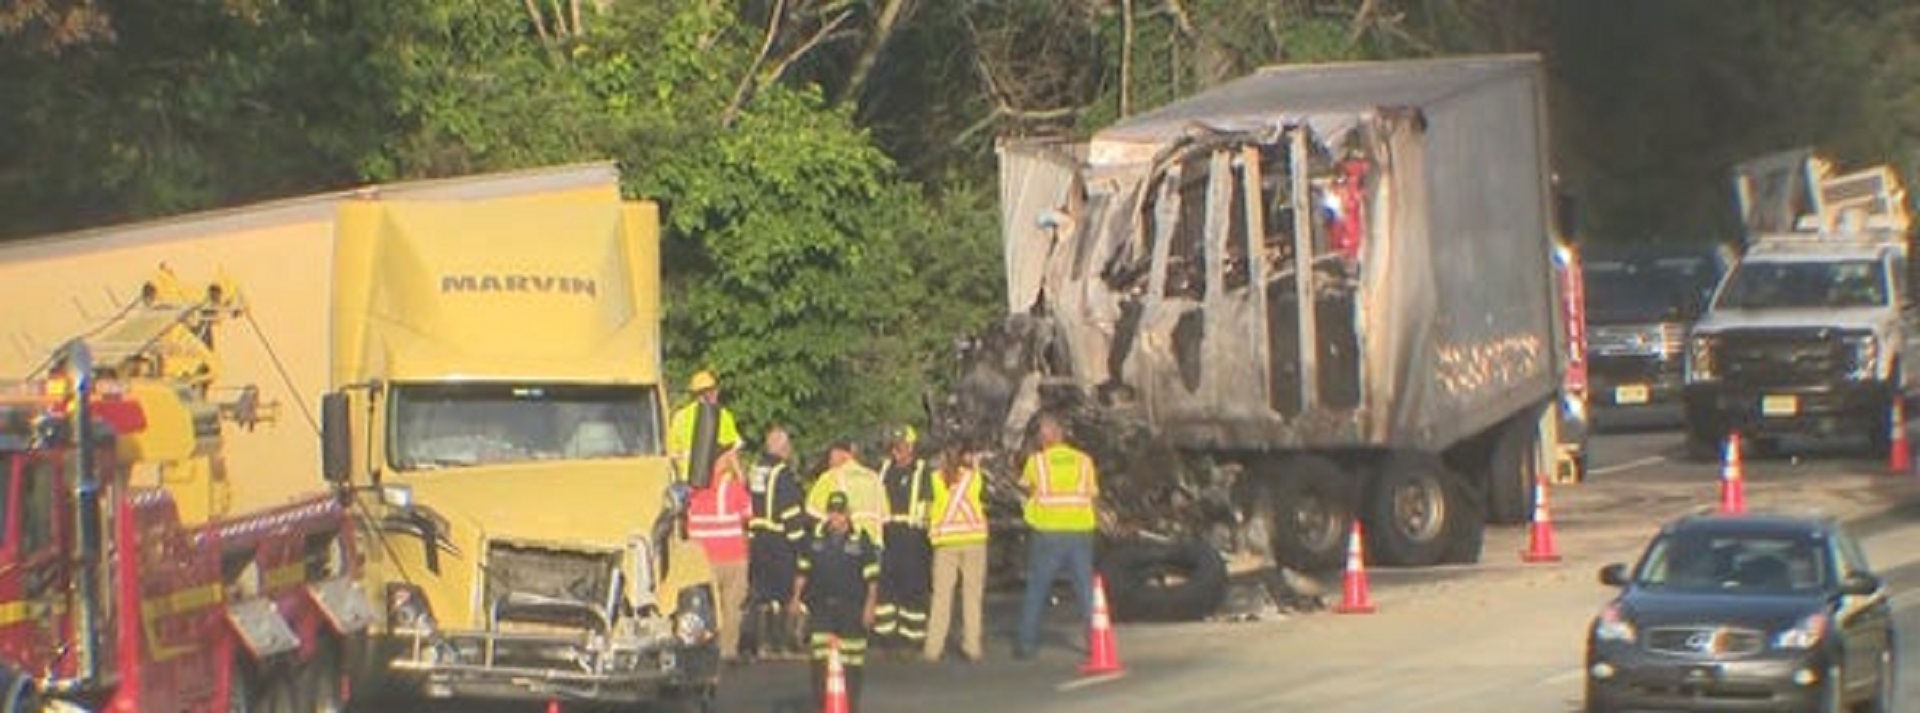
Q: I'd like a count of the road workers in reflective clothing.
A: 8